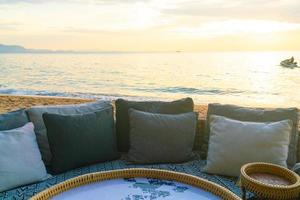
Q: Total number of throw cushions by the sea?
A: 8